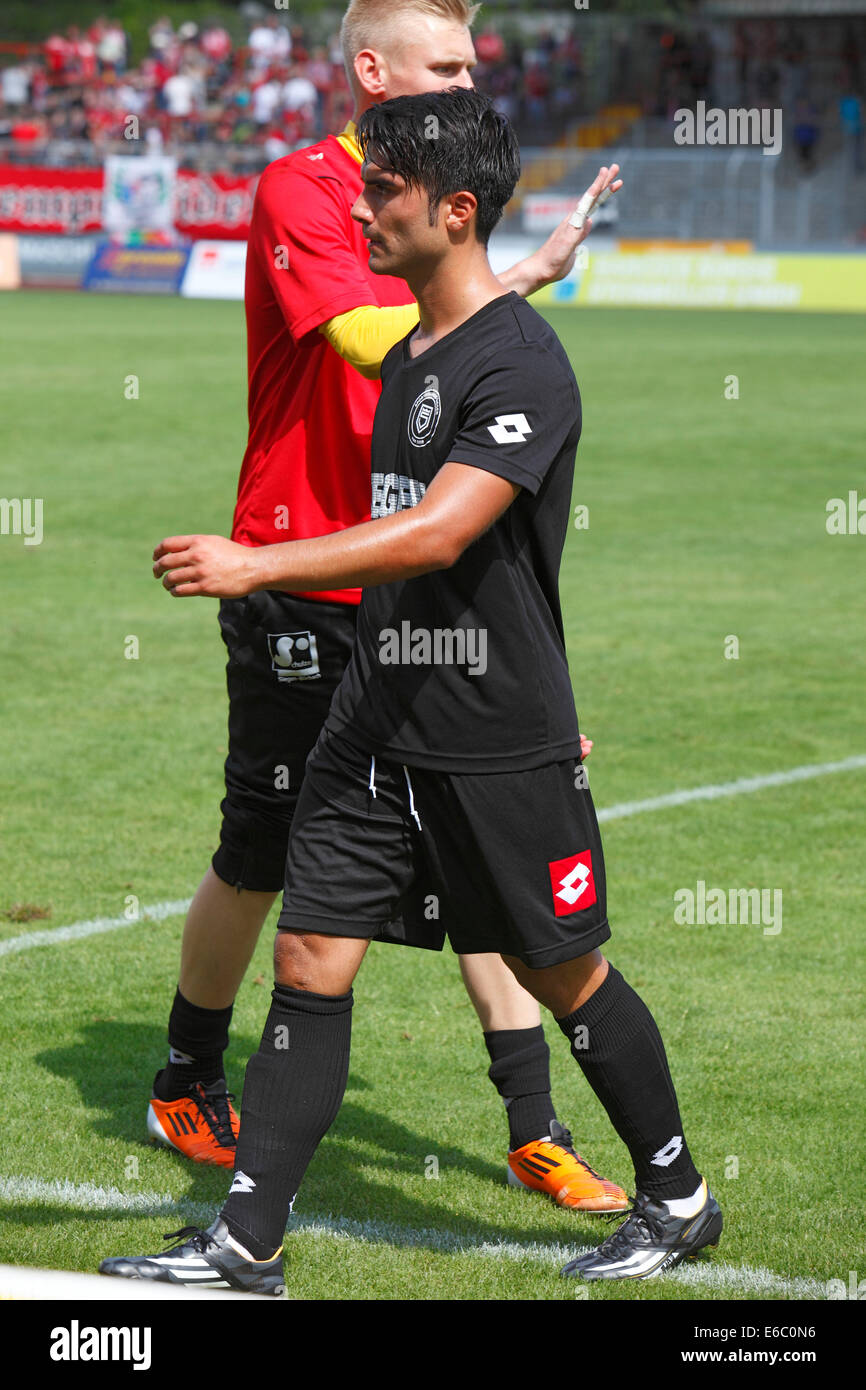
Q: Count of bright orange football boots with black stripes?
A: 2